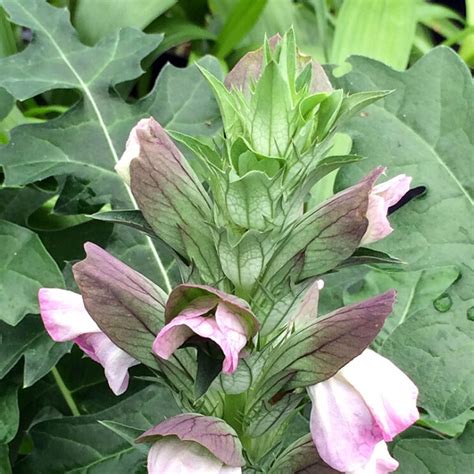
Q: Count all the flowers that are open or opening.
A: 6